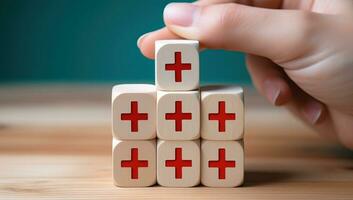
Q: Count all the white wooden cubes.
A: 7